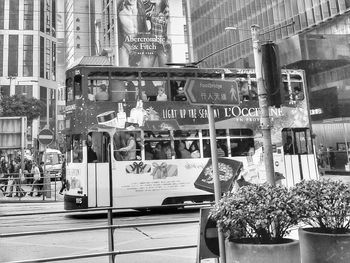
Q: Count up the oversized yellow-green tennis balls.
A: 0